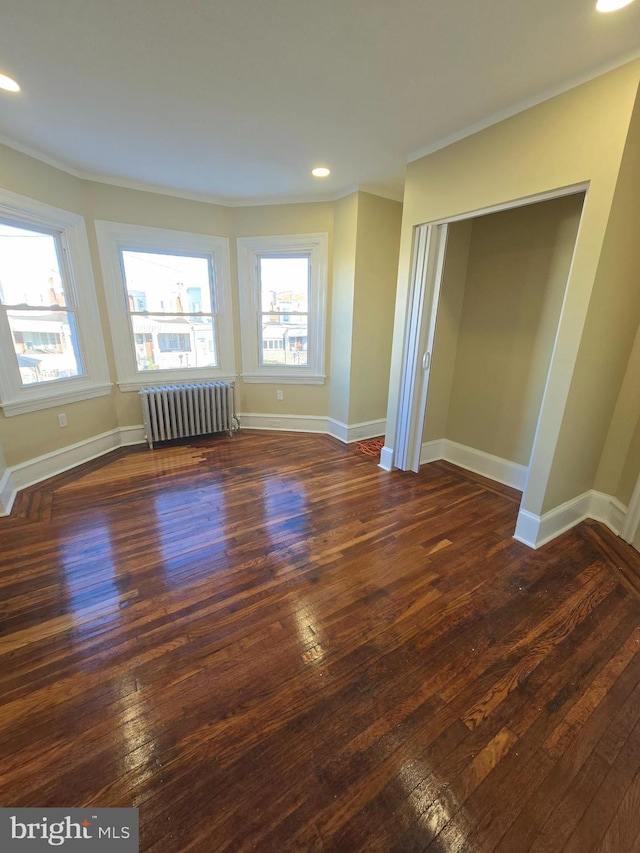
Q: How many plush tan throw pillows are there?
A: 0